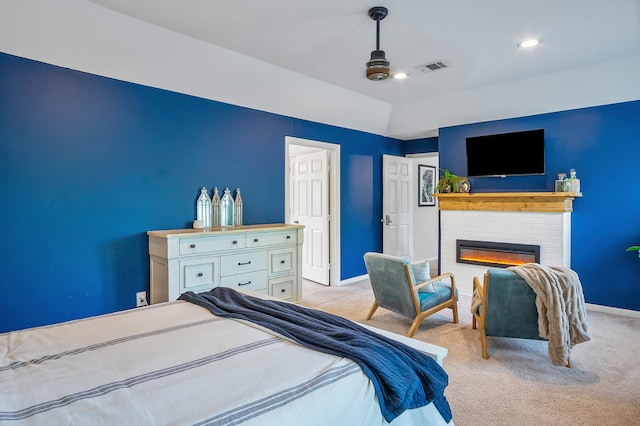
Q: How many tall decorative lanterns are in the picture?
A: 4